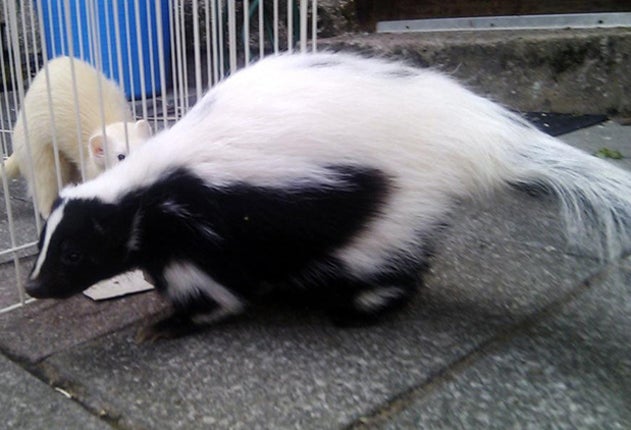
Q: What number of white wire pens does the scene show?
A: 1